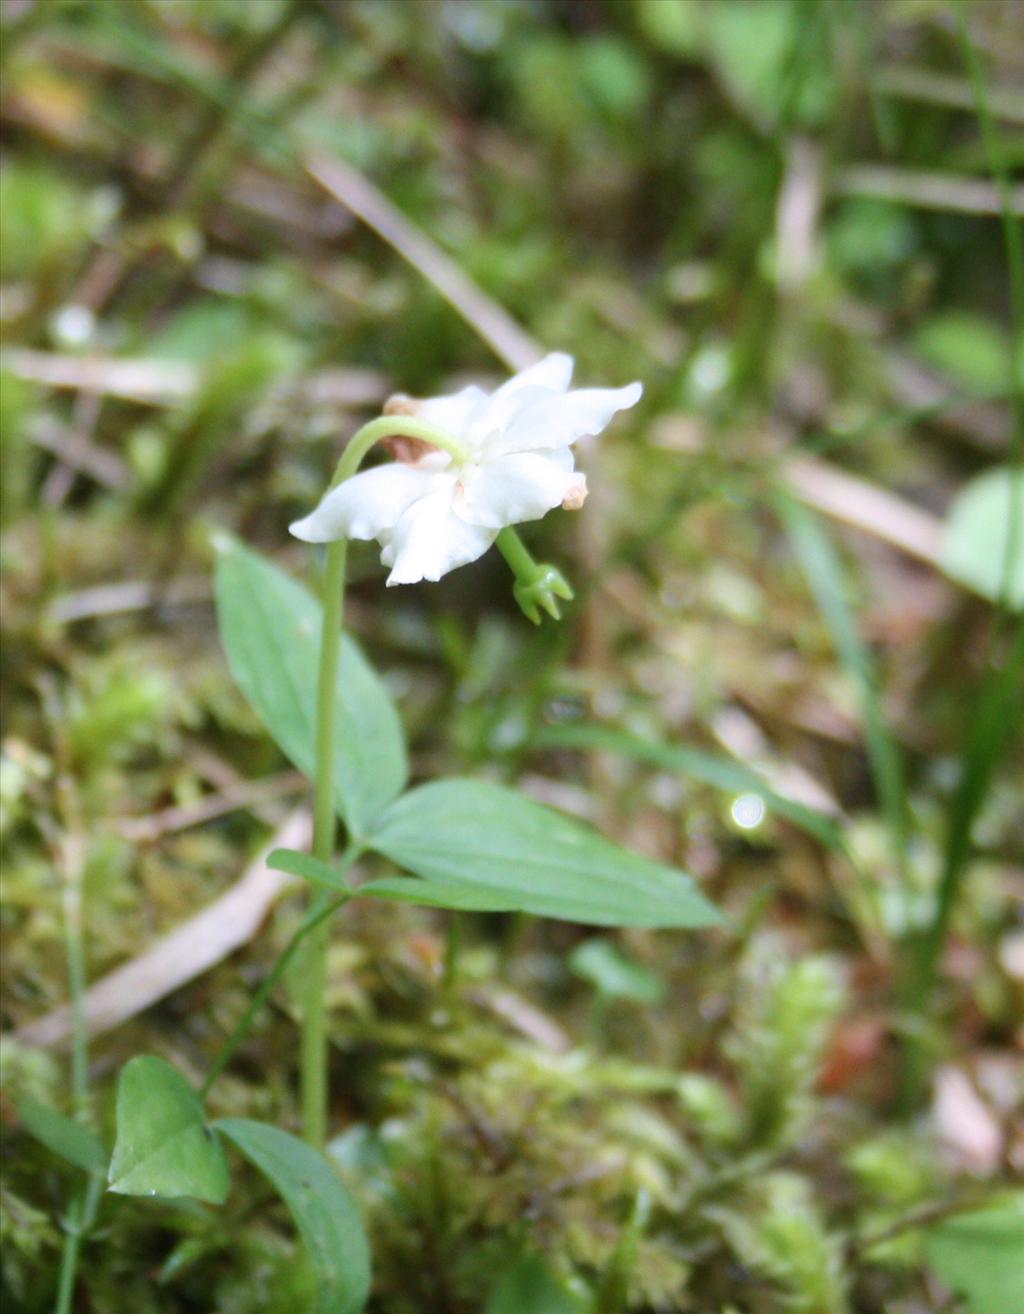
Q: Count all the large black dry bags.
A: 0